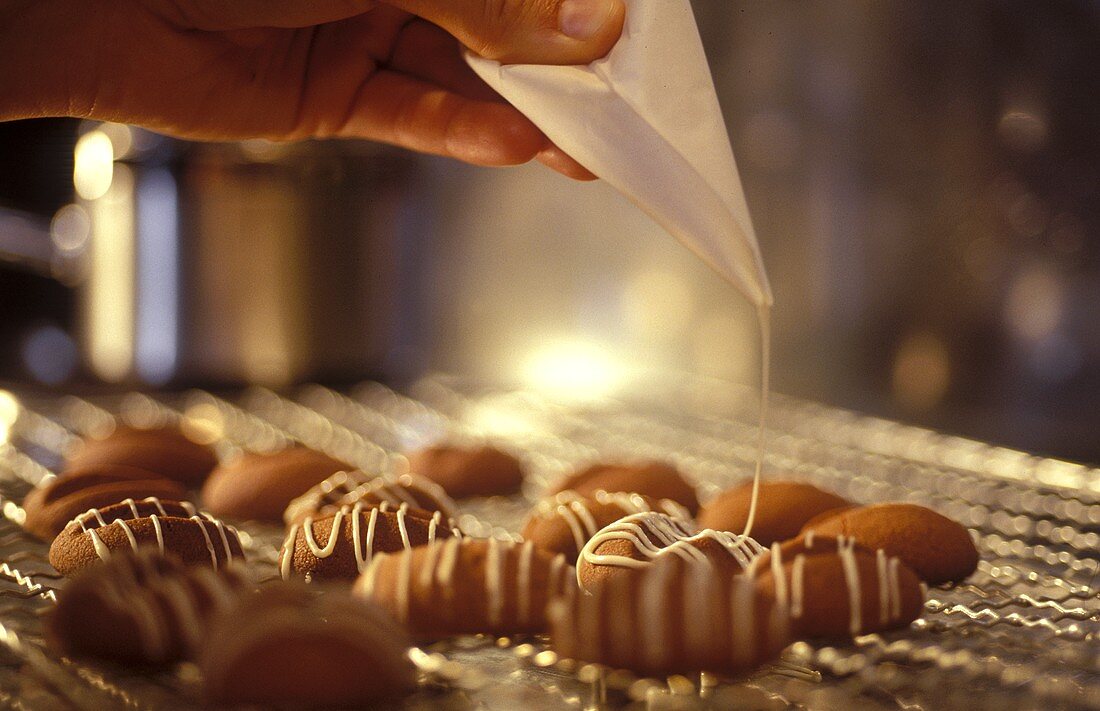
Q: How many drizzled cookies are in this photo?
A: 9